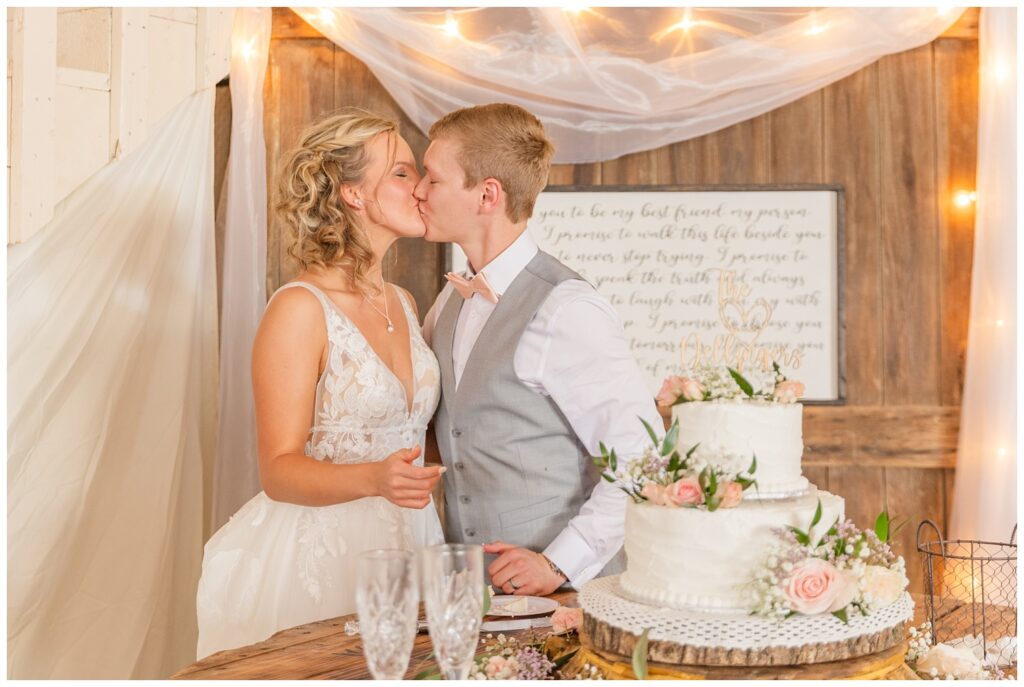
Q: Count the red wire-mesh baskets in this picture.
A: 0